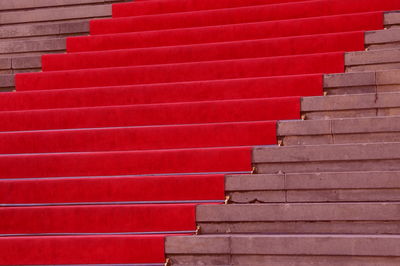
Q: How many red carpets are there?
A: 1